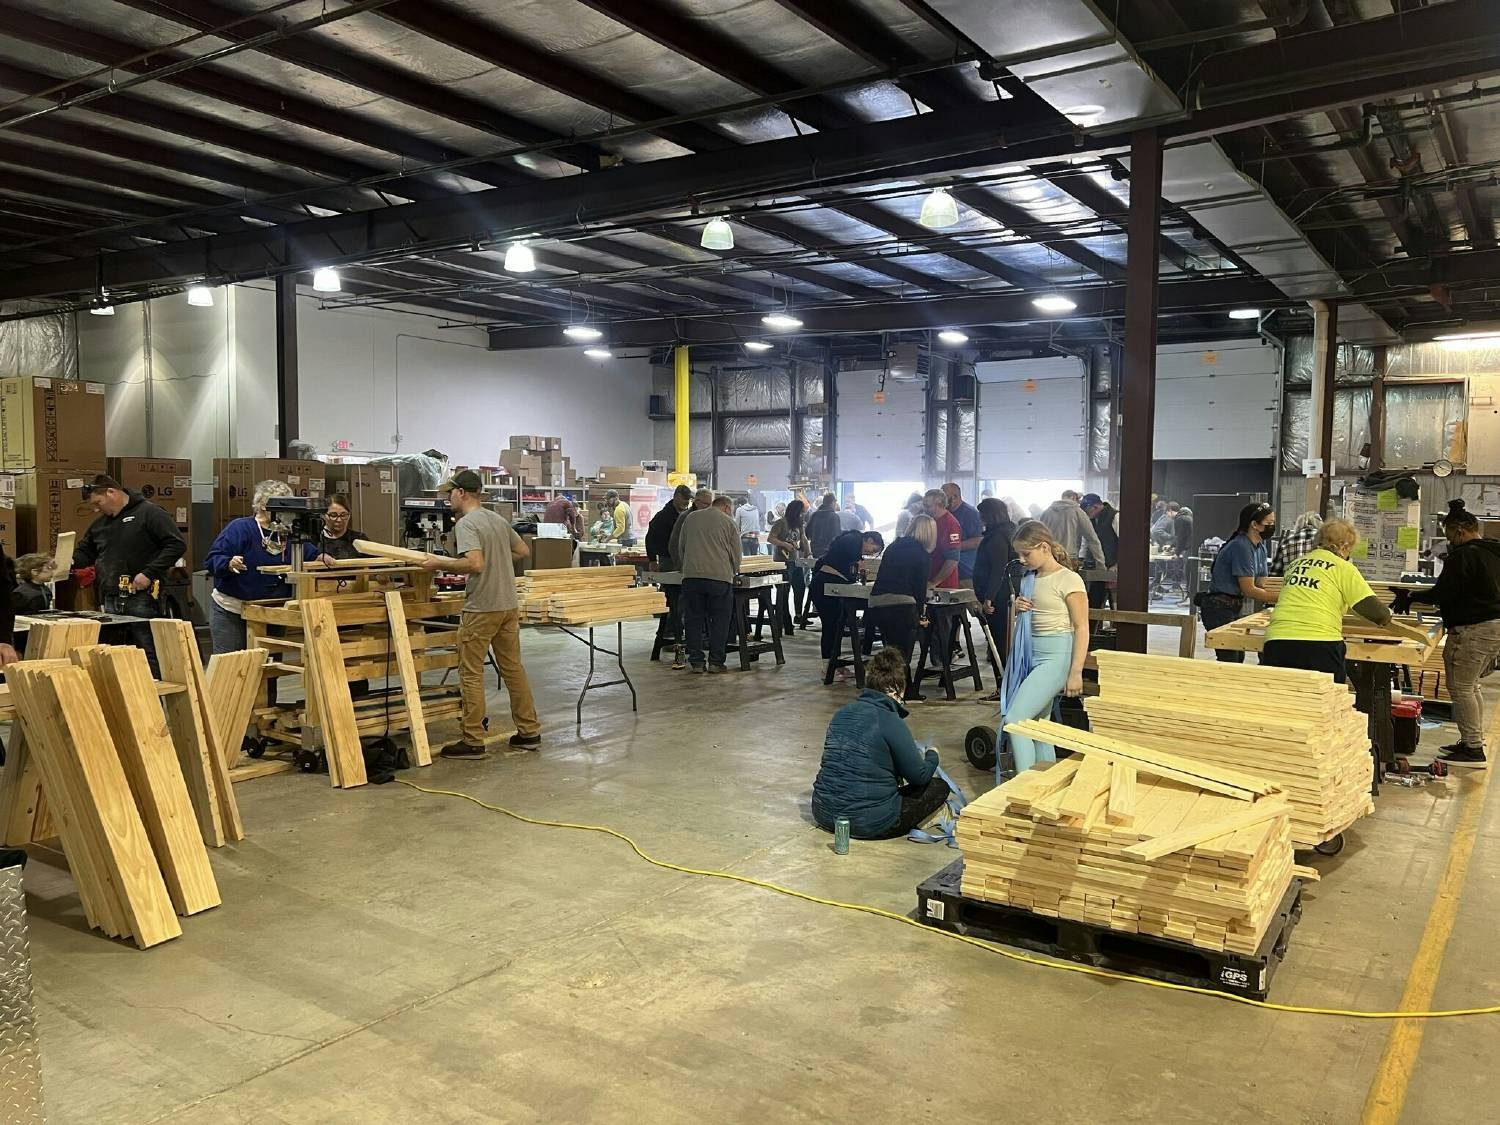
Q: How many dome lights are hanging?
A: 6